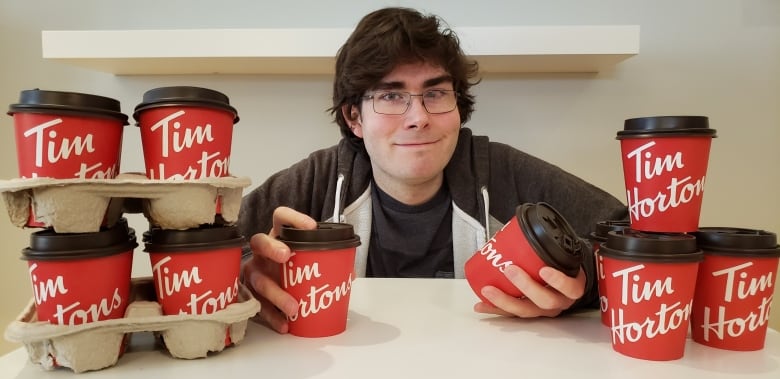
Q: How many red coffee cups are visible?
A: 10